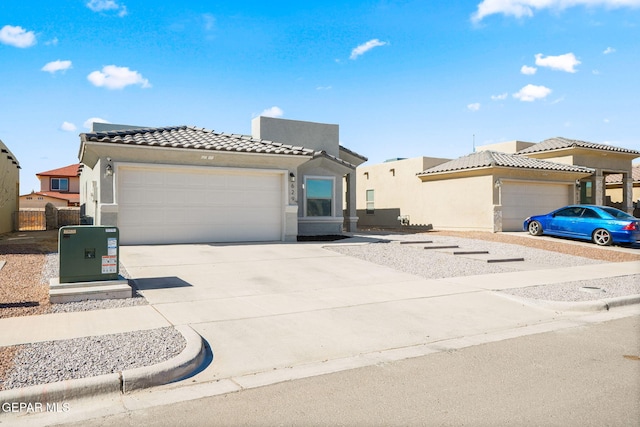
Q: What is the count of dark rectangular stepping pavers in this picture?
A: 4